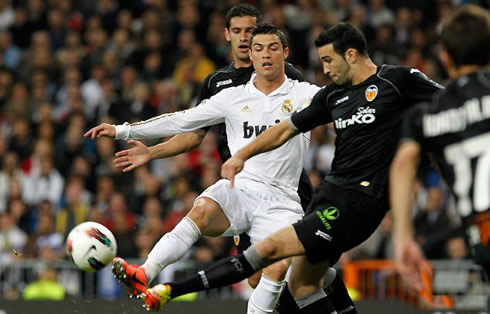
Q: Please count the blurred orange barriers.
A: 1